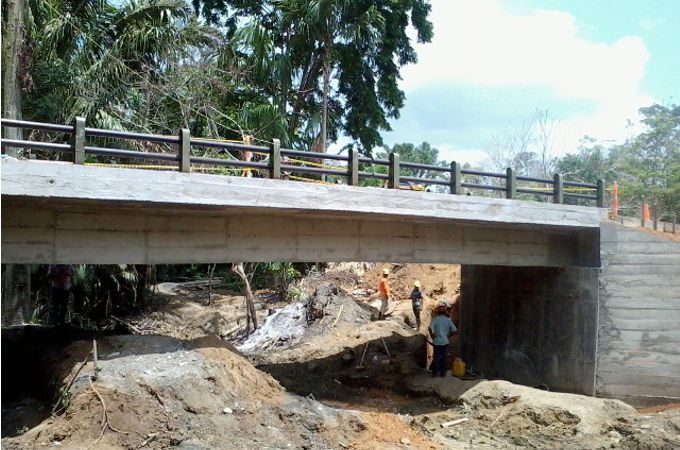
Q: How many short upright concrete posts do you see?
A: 9